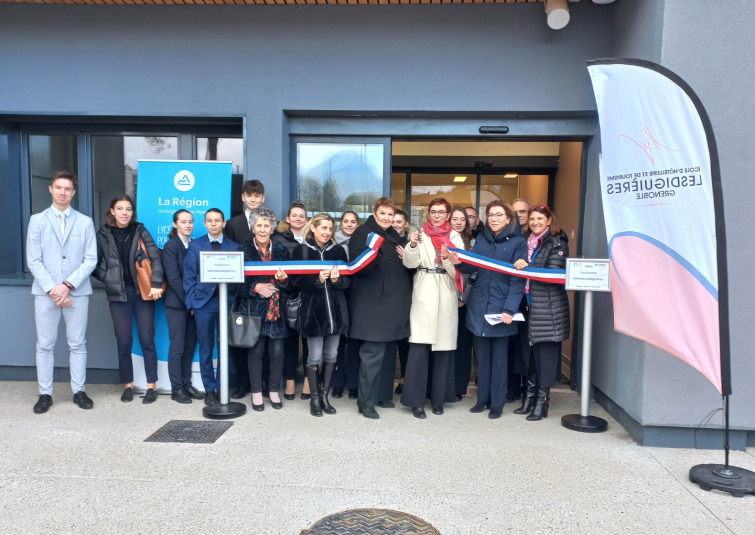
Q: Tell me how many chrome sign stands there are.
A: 2